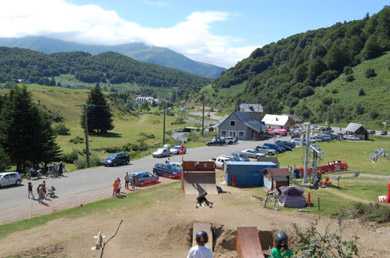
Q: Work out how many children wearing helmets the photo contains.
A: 2